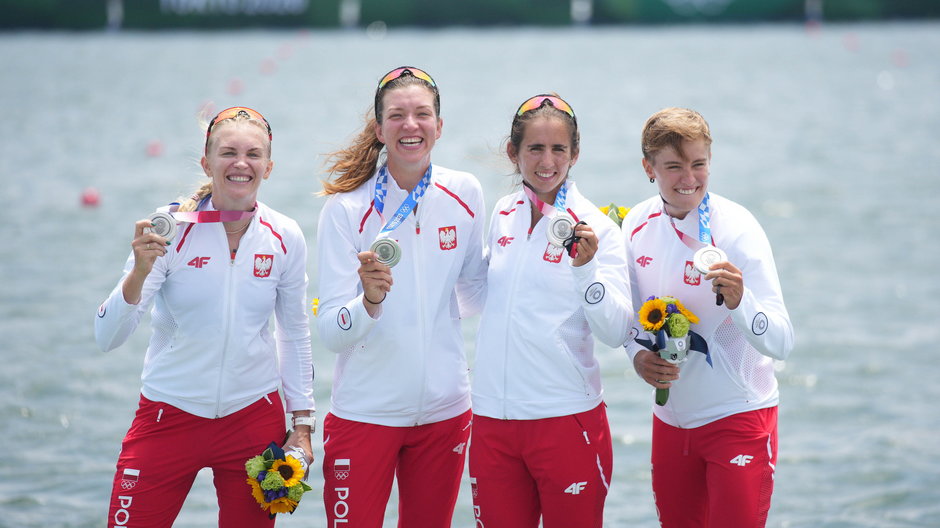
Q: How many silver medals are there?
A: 4